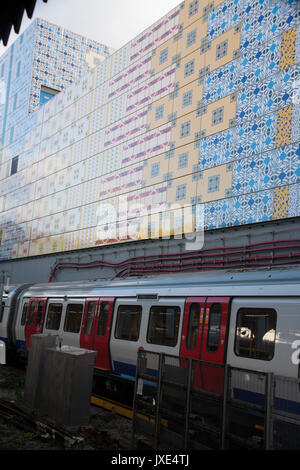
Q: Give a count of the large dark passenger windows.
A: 5